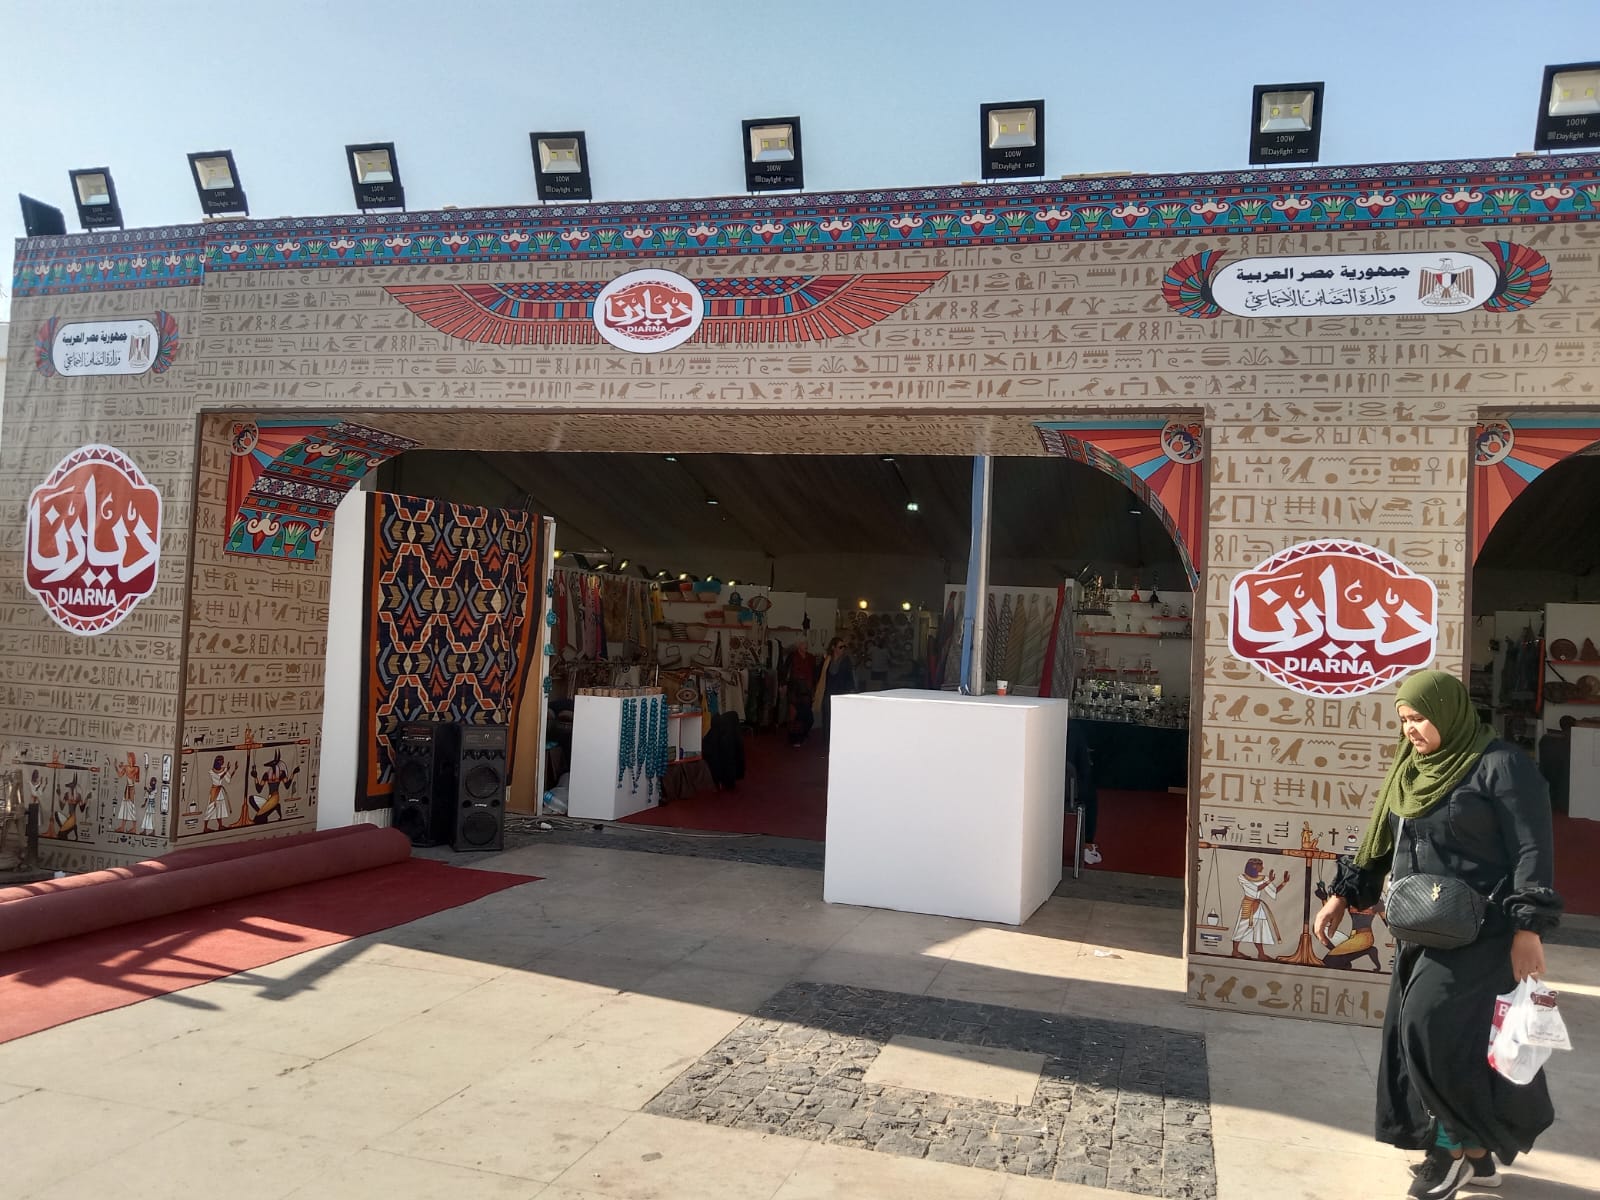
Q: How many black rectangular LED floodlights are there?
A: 9